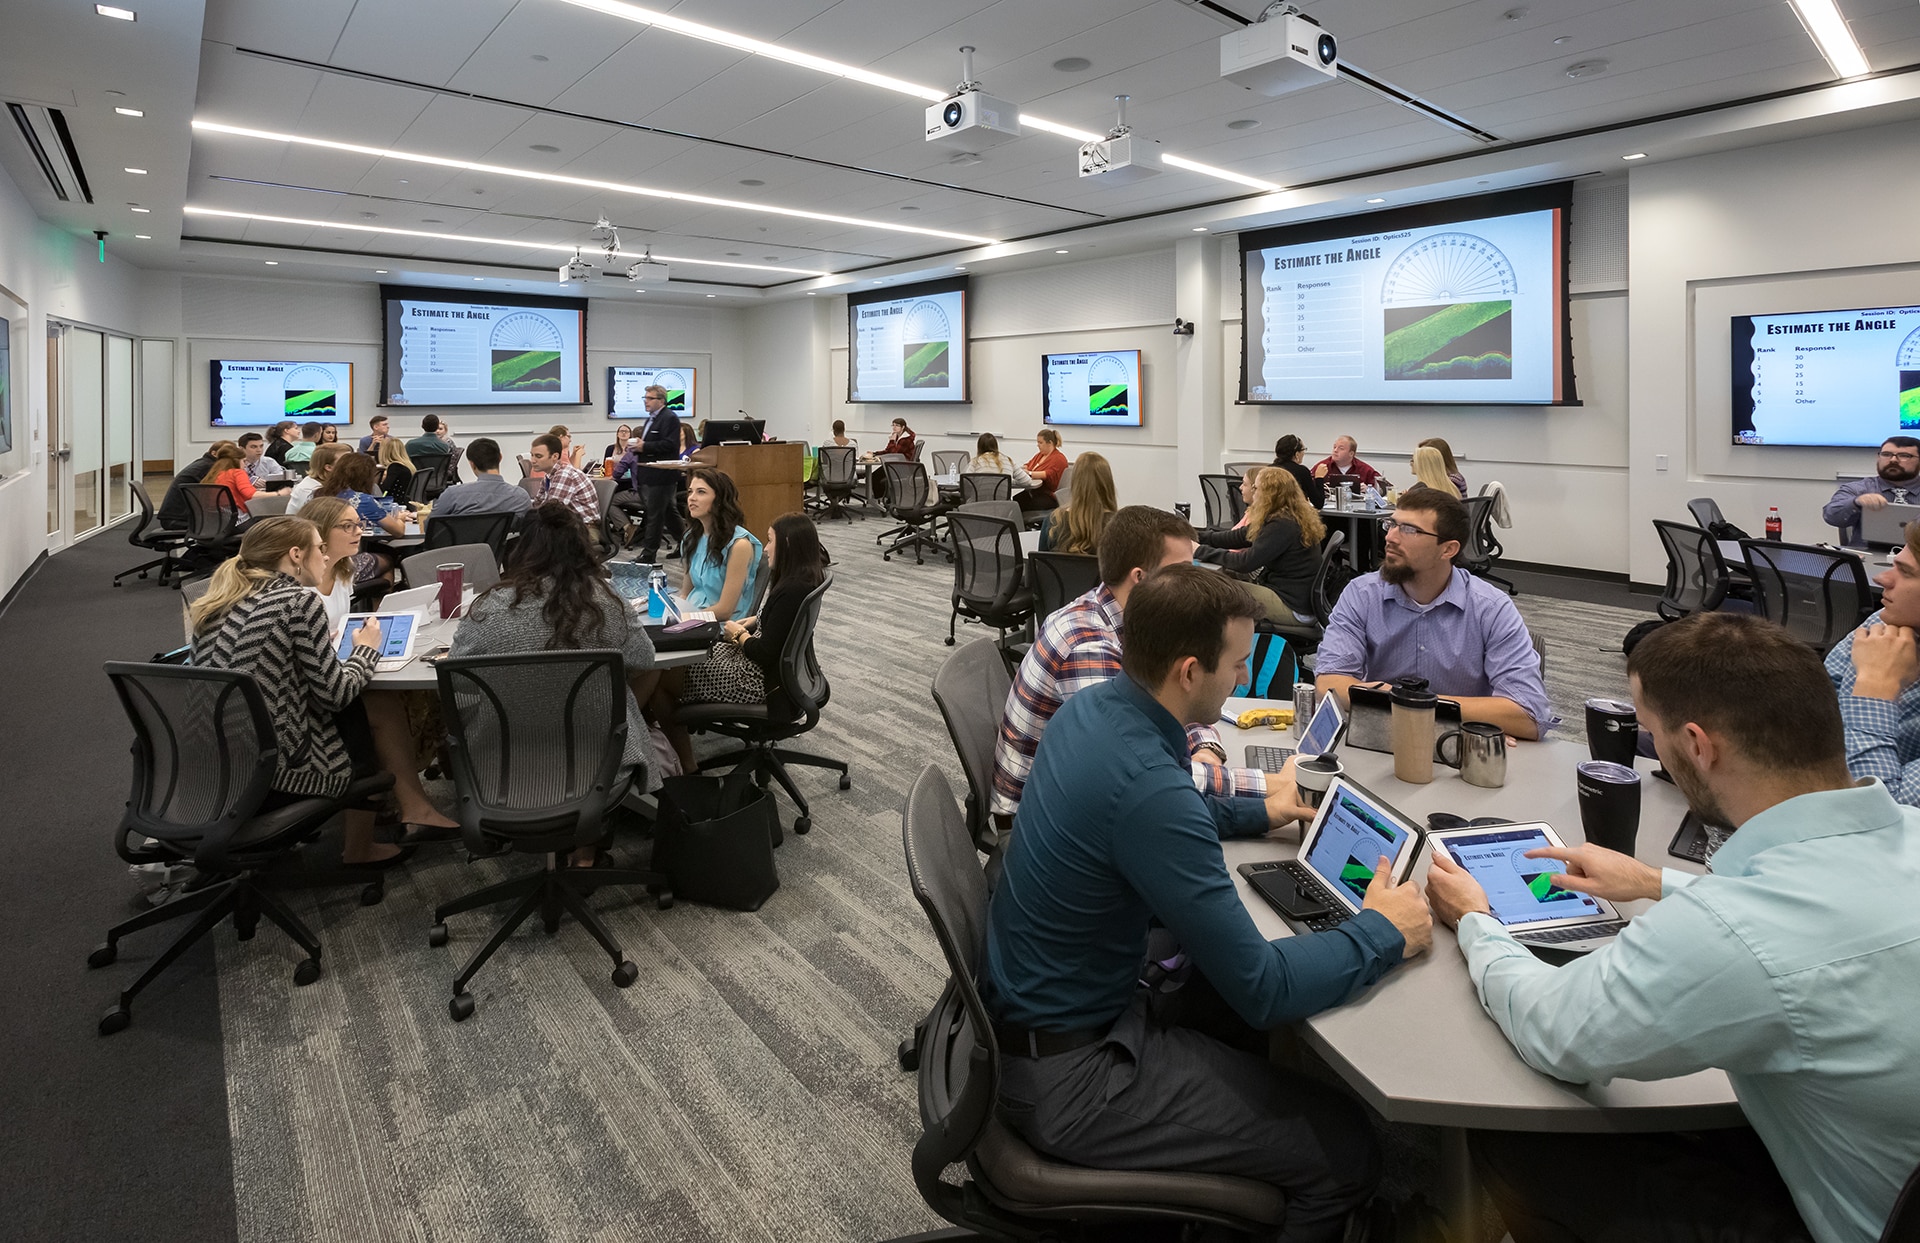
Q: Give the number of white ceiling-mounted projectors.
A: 5